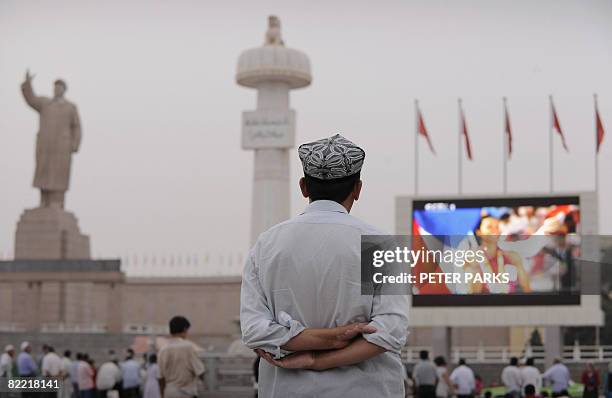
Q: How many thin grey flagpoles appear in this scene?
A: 5